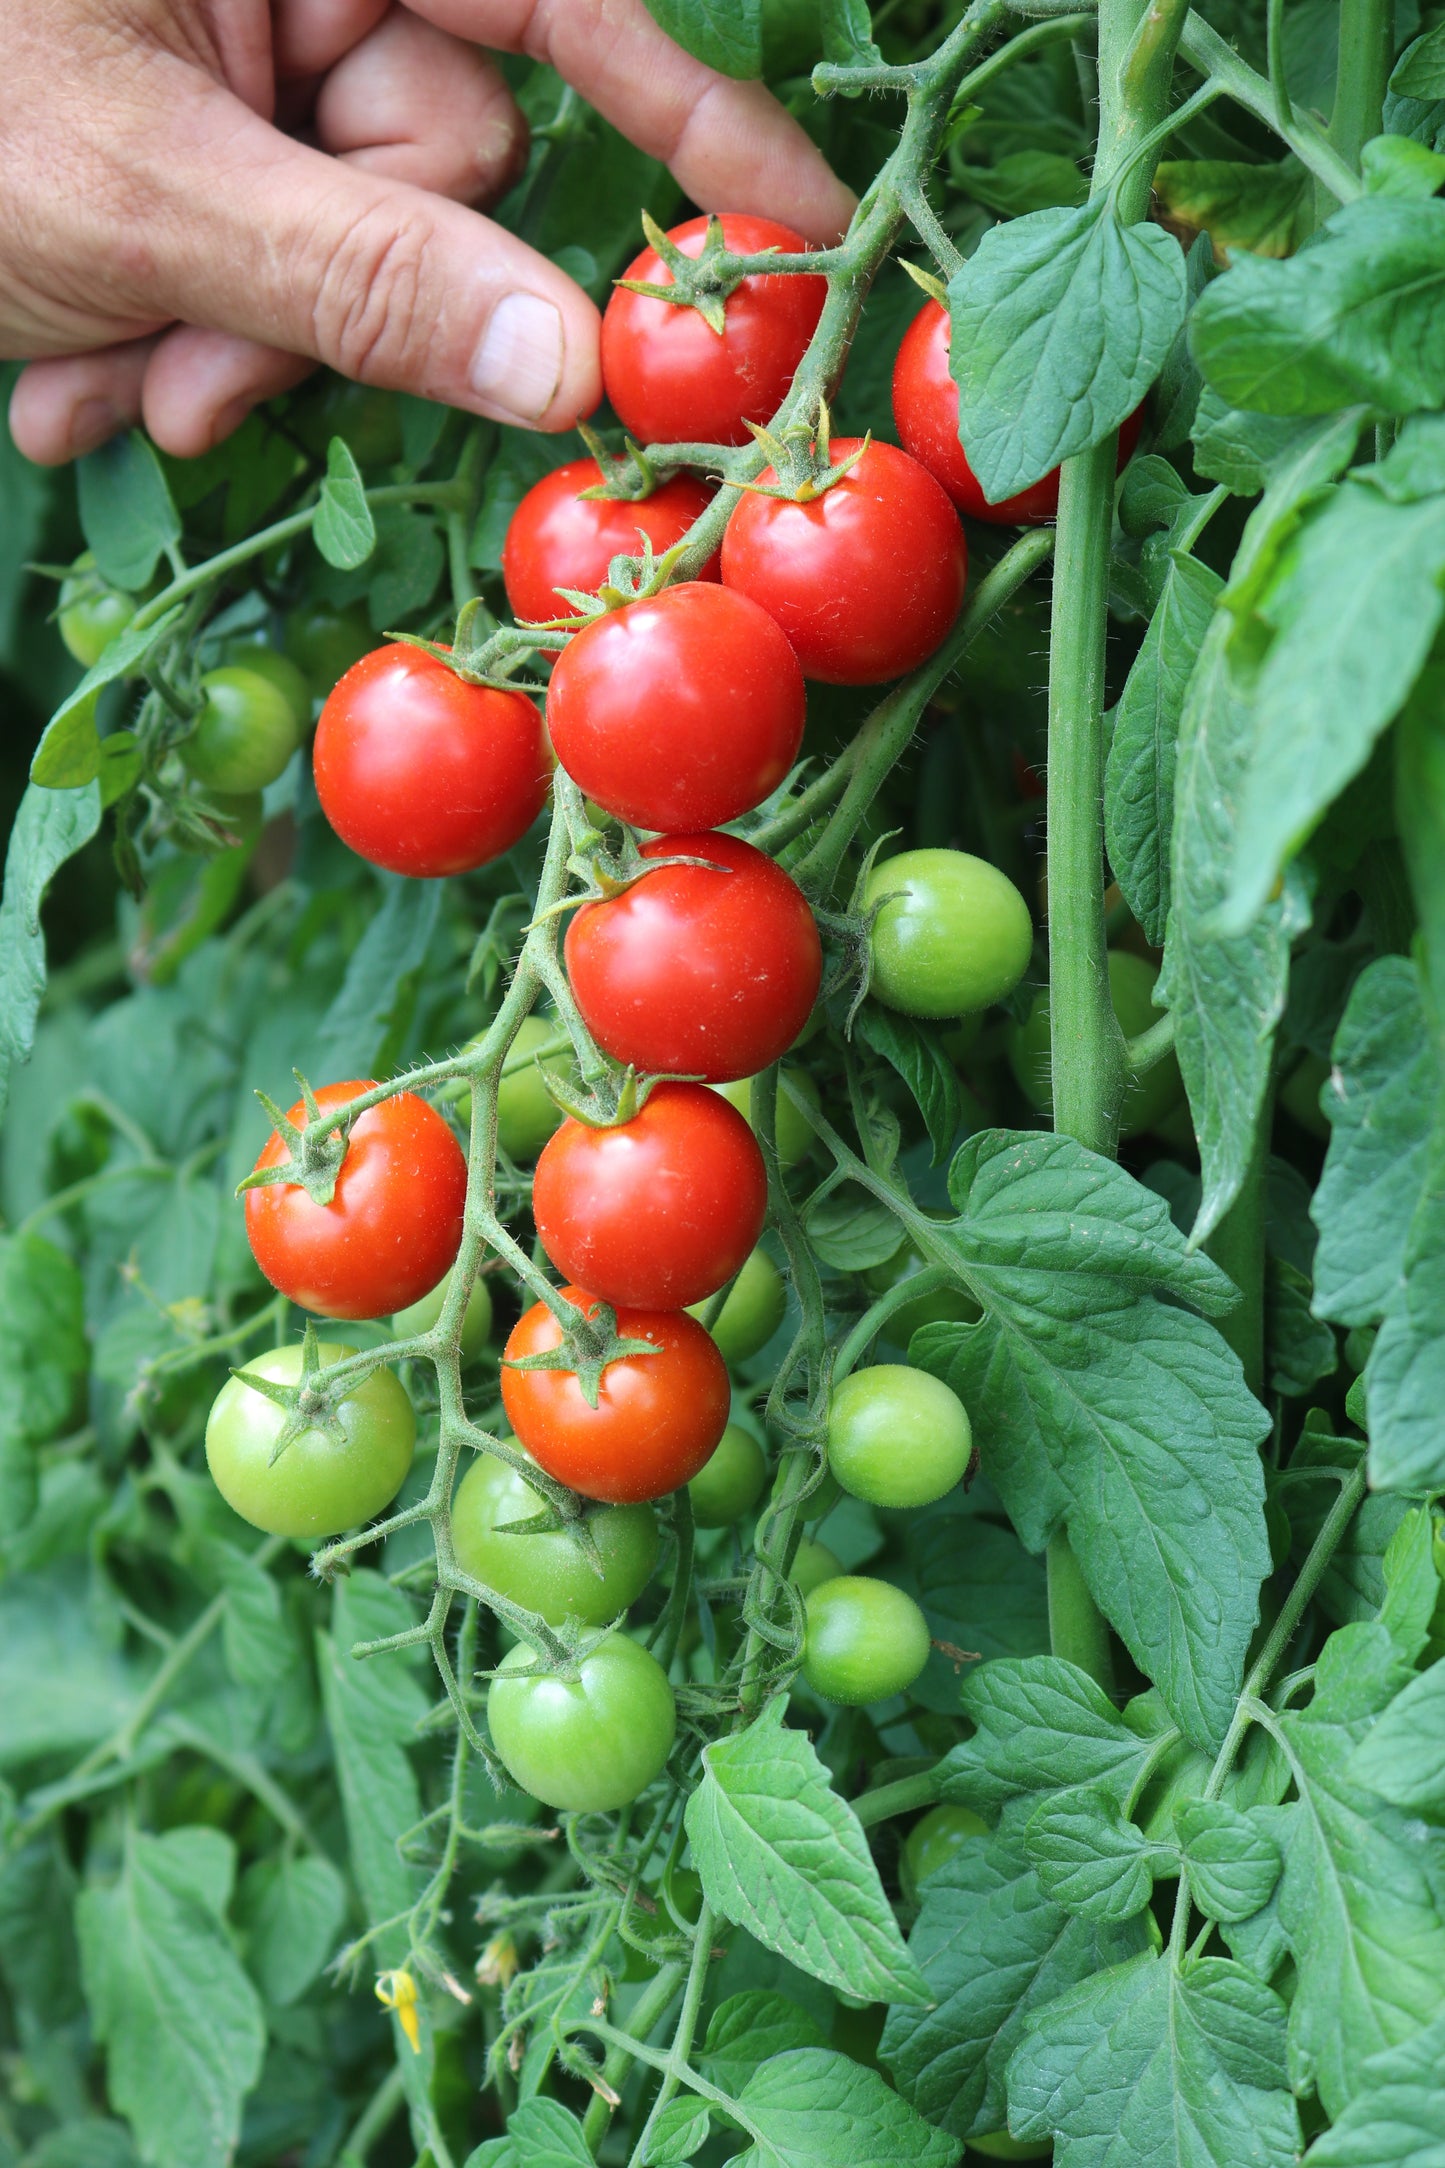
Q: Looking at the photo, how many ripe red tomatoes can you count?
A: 10